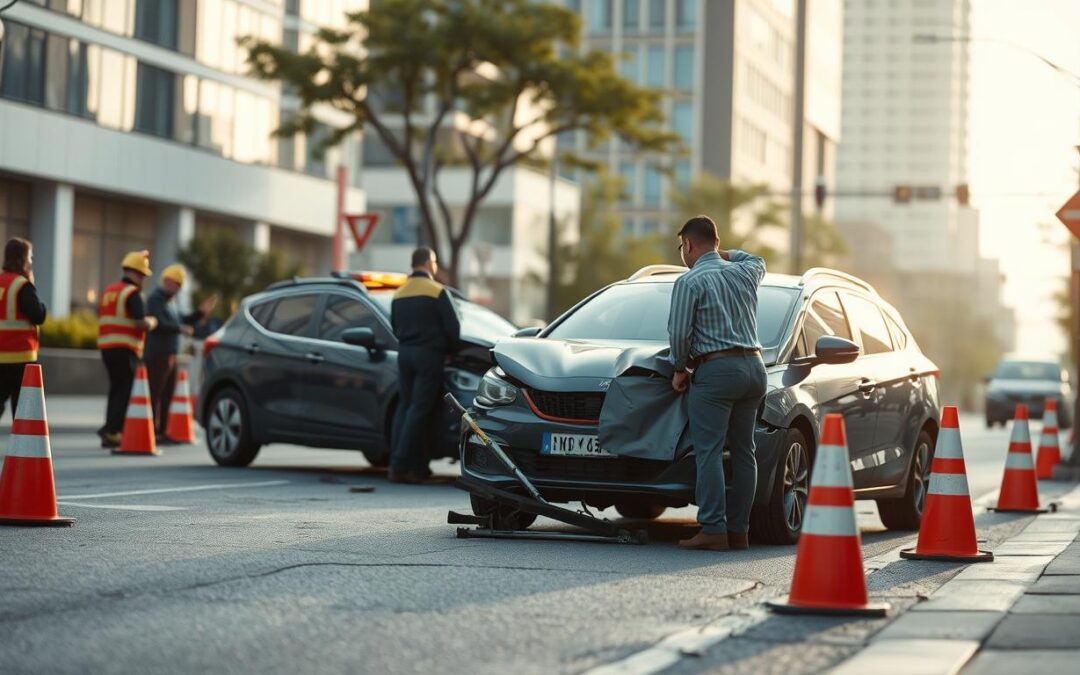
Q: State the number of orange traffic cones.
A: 7